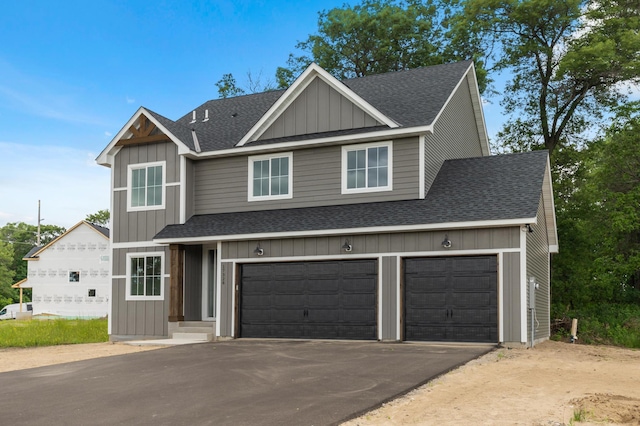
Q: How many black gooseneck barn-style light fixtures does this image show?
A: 3